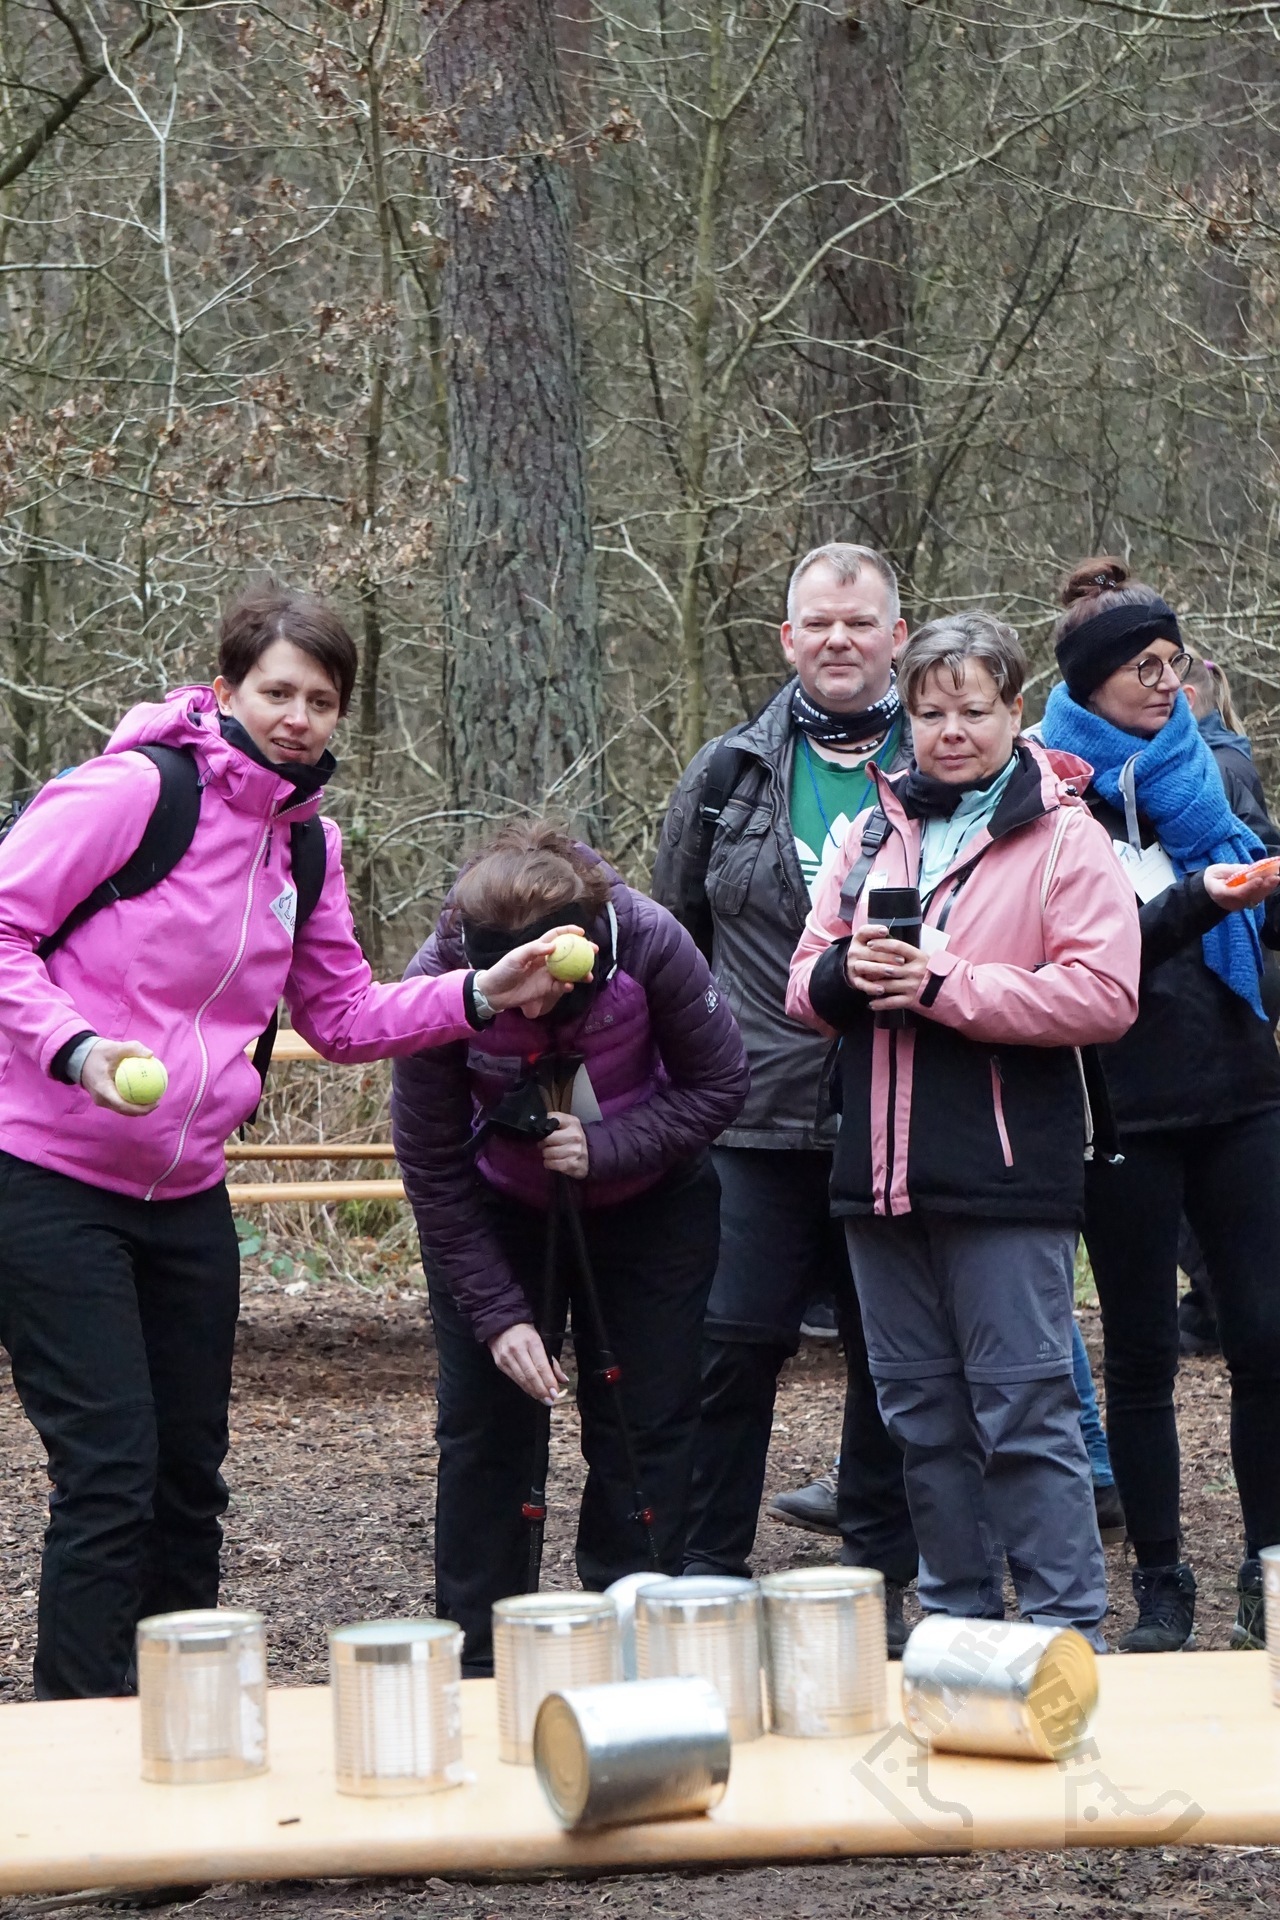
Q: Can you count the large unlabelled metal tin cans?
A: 9